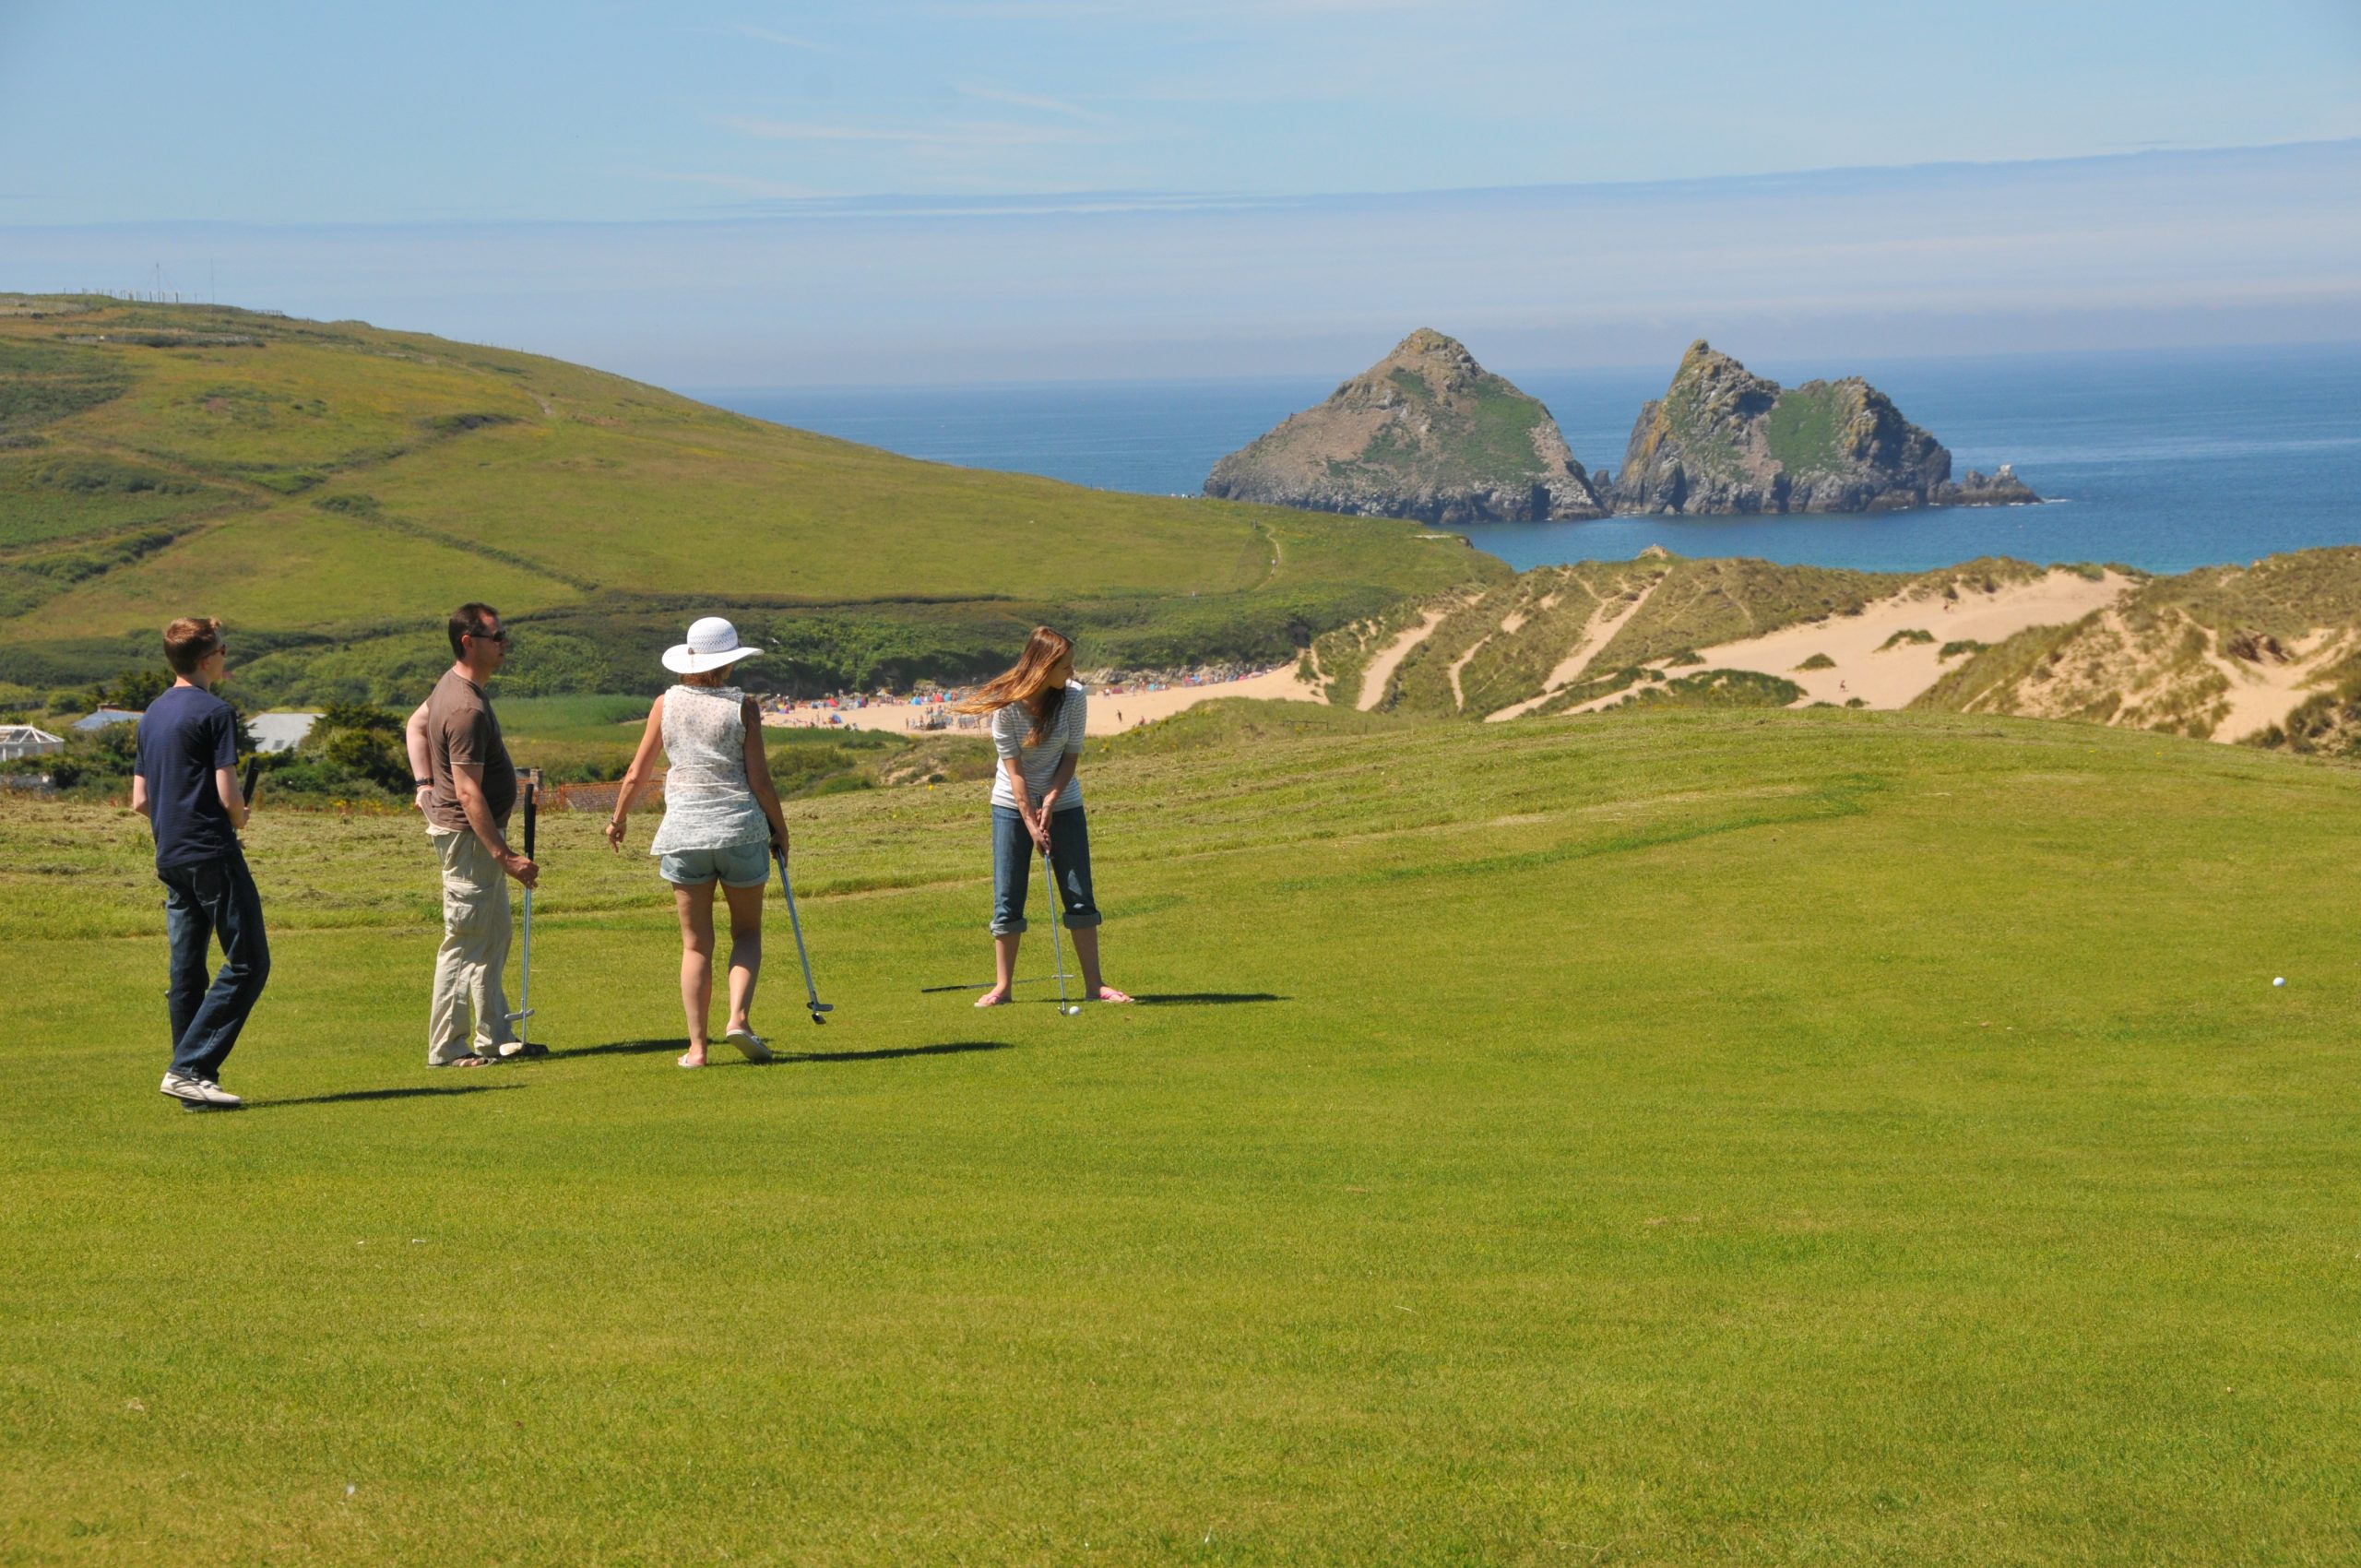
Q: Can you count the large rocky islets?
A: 2